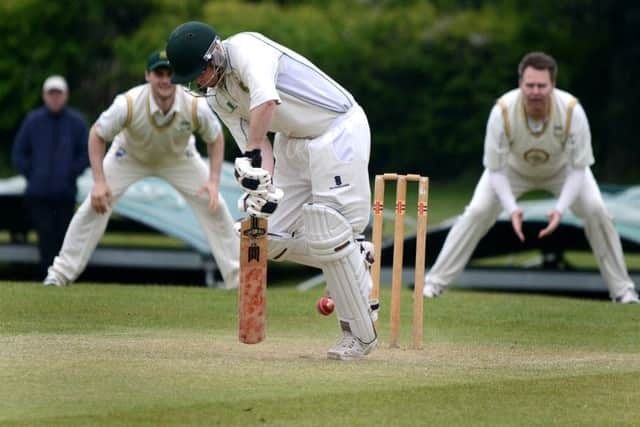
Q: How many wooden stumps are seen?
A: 3